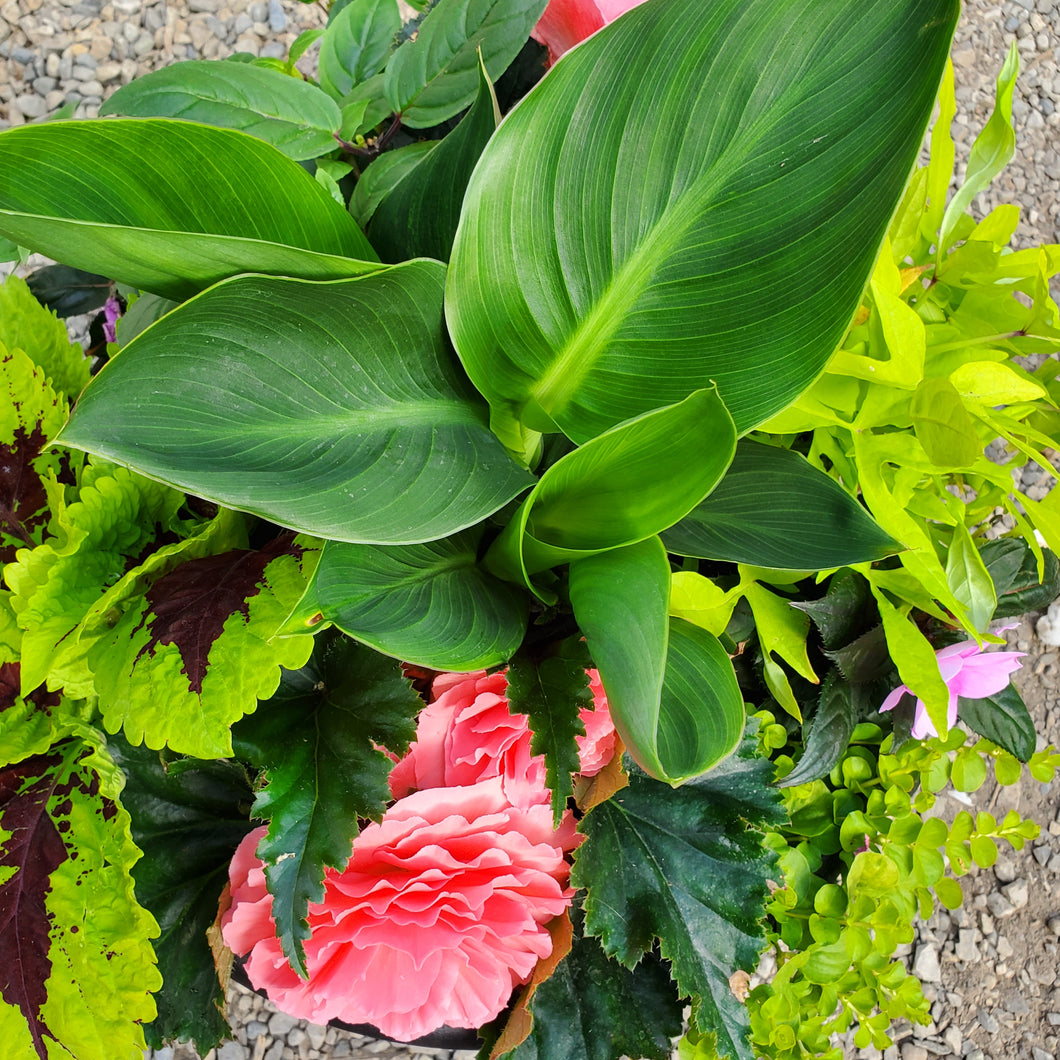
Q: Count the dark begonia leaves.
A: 5